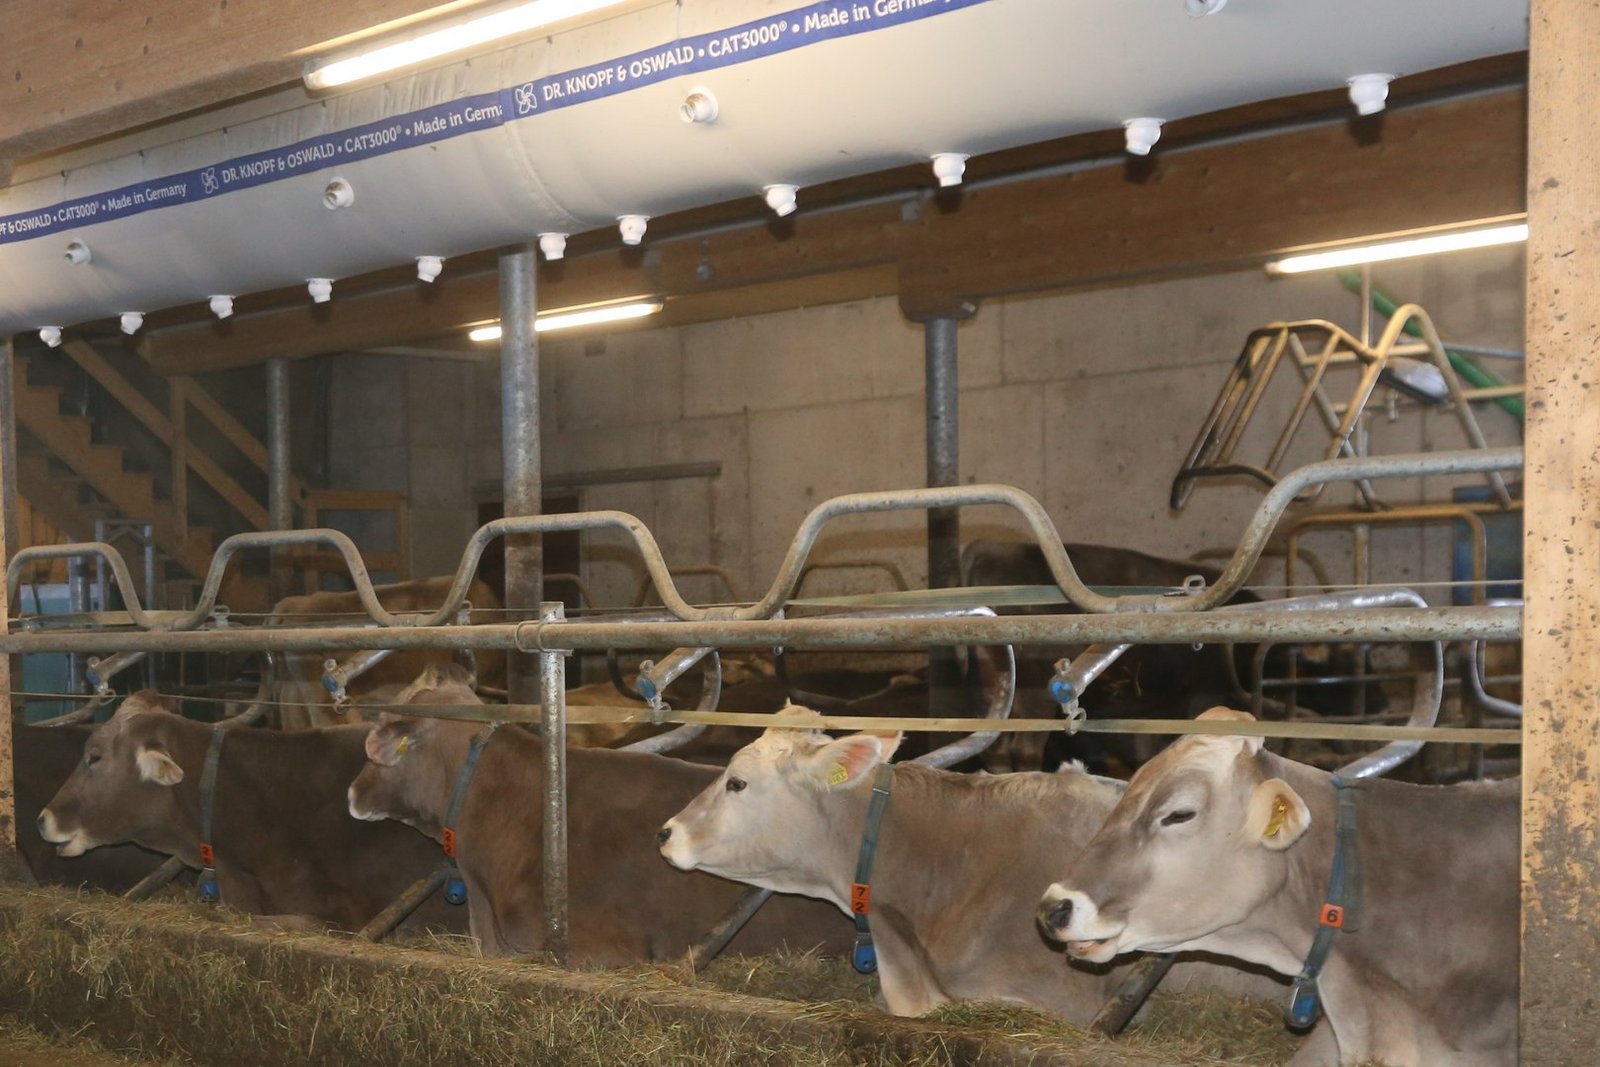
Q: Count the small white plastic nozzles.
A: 15